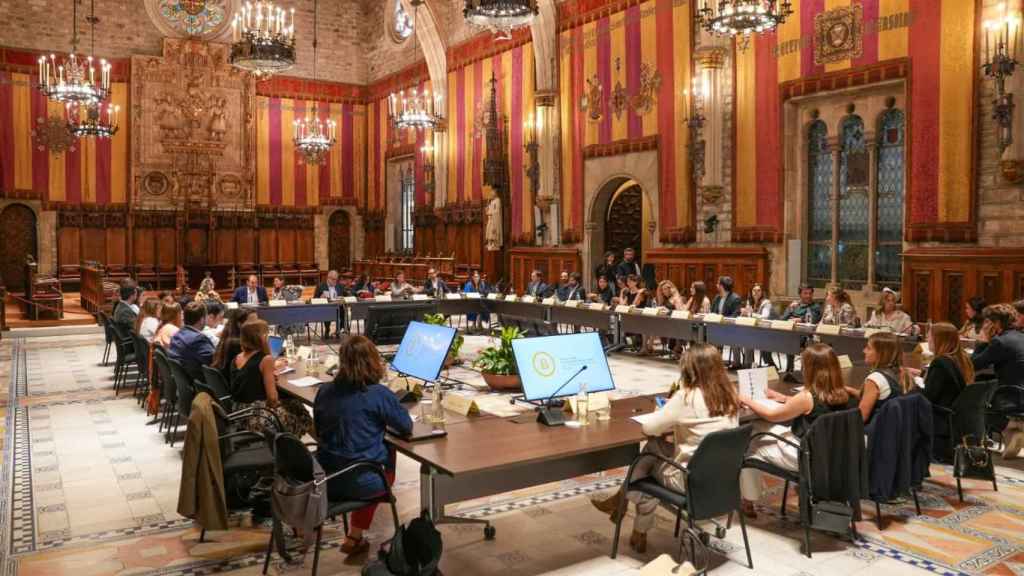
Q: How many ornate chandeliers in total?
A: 7